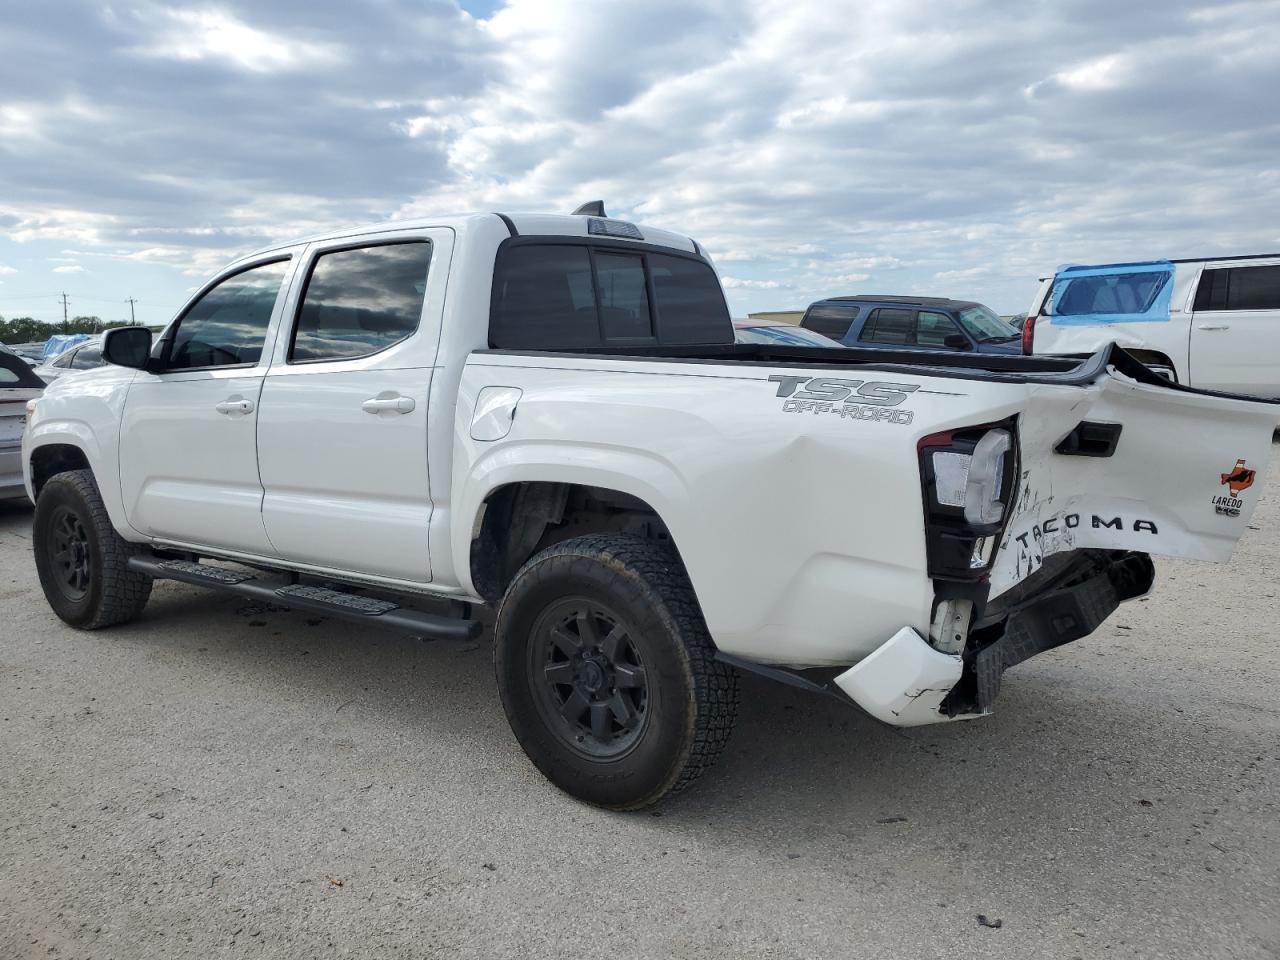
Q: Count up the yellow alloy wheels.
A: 0